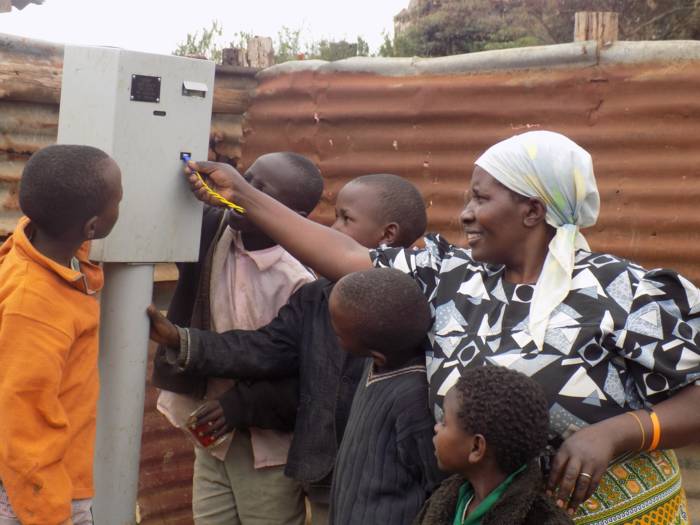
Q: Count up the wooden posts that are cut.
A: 3